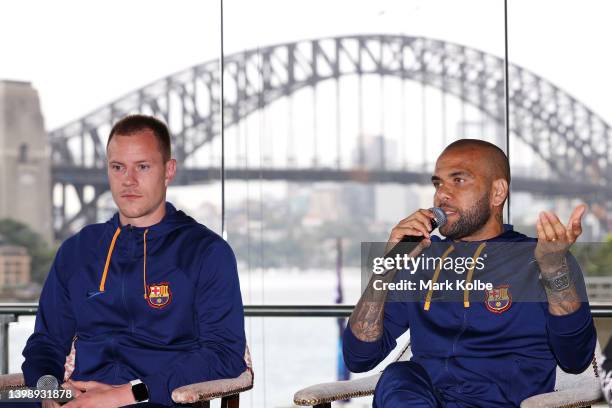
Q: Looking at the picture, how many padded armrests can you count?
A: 4